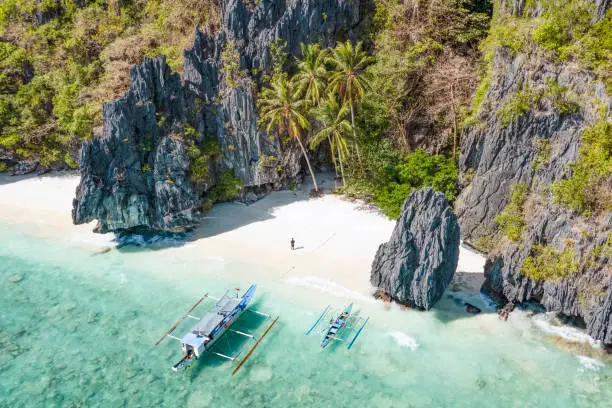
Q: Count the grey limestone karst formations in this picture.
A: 3